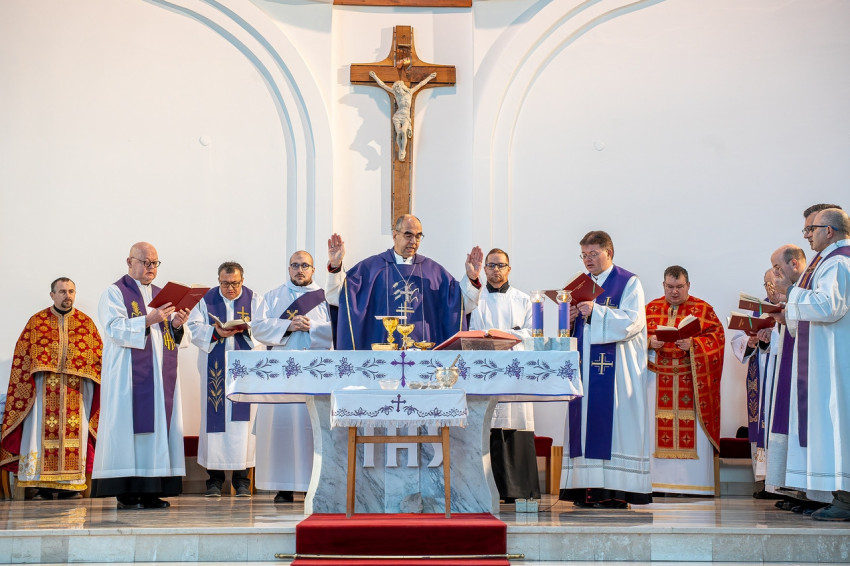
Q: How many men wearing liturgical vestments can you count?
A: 12